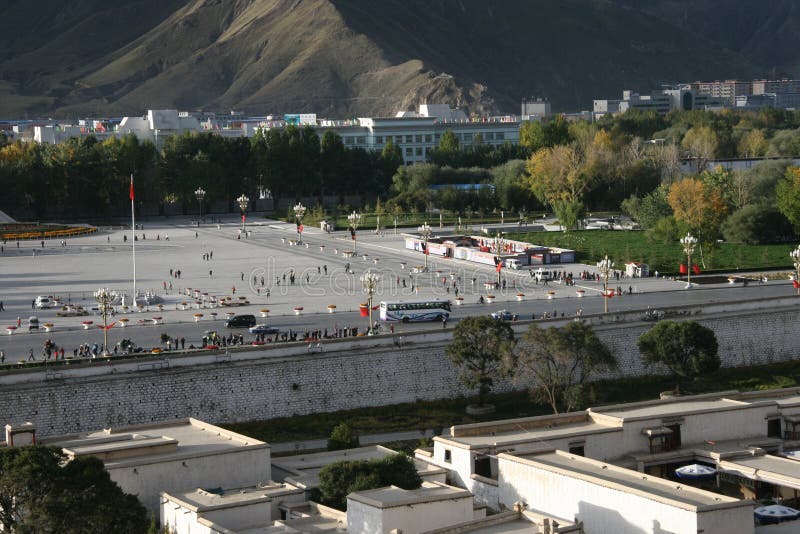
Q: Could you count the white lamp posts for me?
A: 11